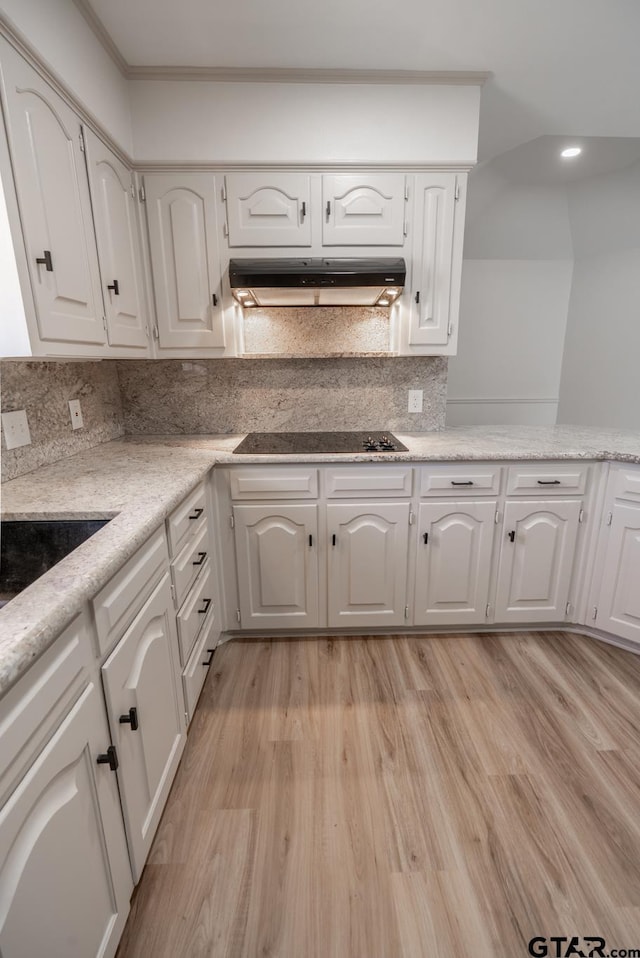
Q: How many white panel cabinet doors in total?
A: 13